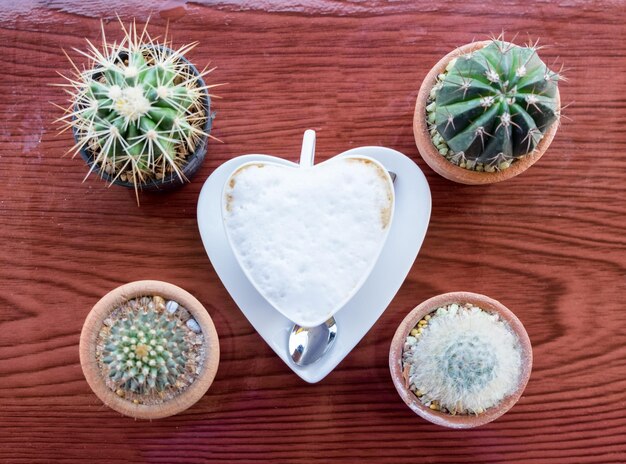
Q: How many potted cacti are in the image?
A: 4